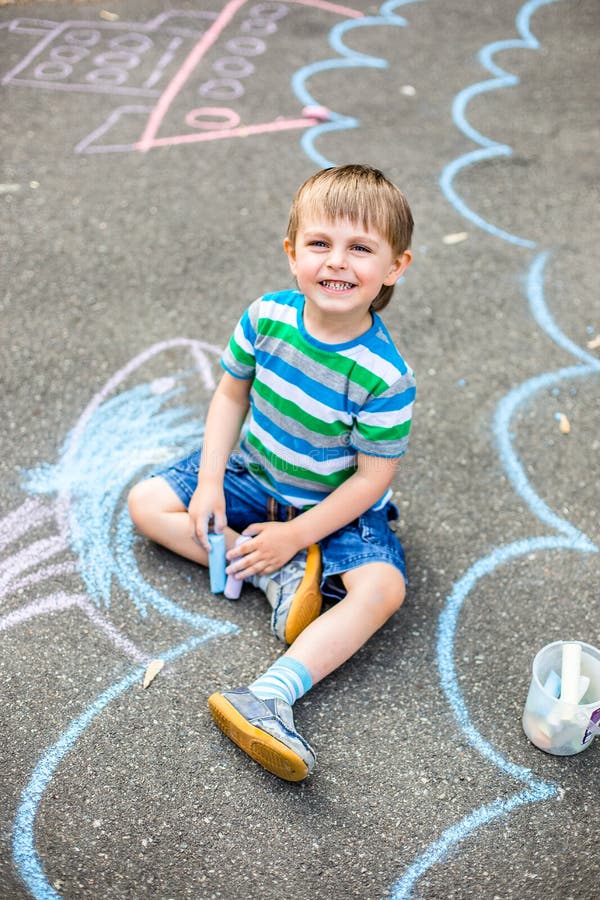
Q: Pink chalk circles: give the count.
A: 1